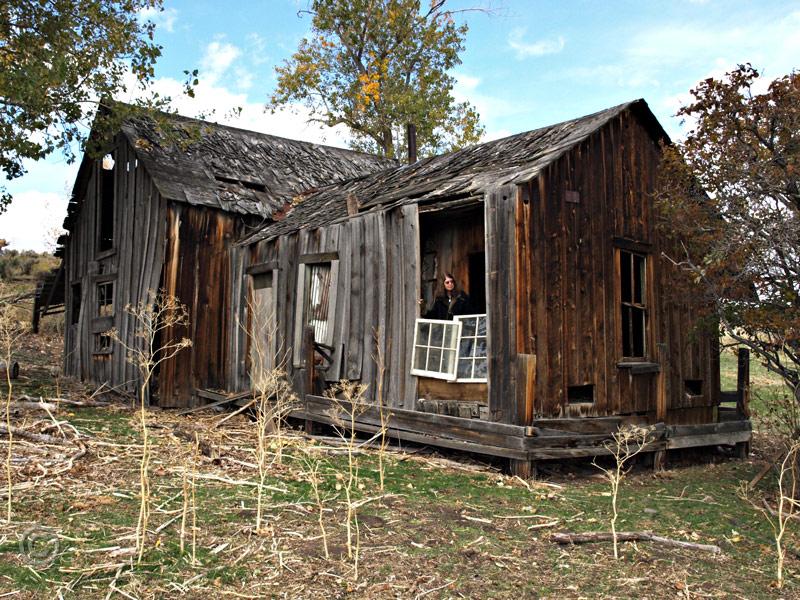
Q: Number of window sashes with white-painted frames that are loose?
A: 2